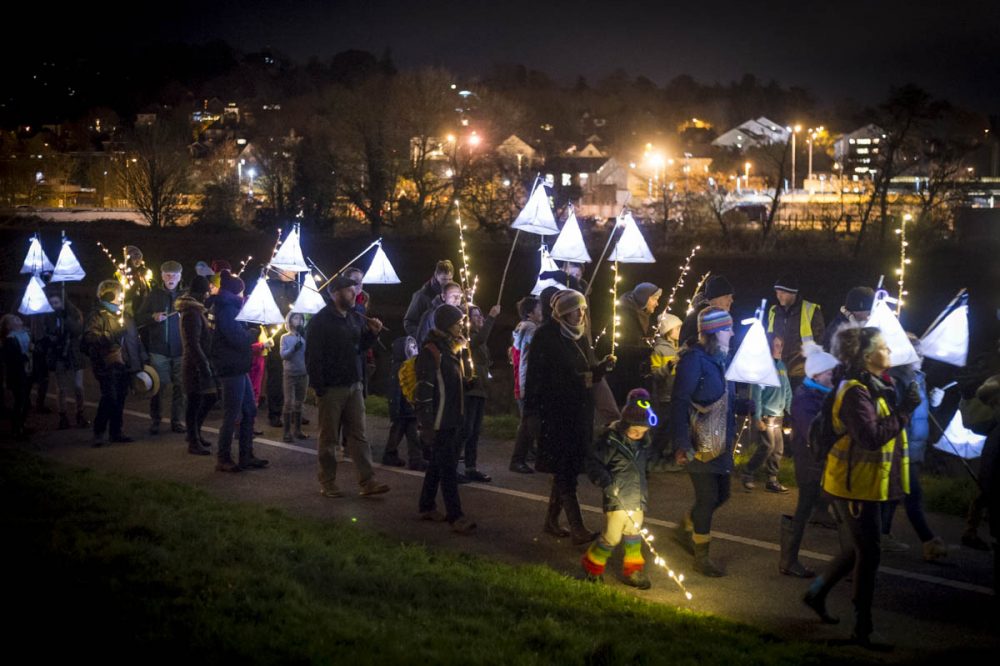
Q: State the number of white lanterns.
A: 15